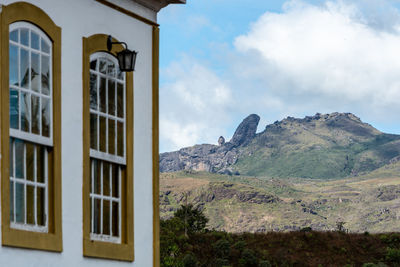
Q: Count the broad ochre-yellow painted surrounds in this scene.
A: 2